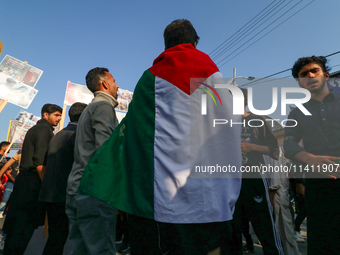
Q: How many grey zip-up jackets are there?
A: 1